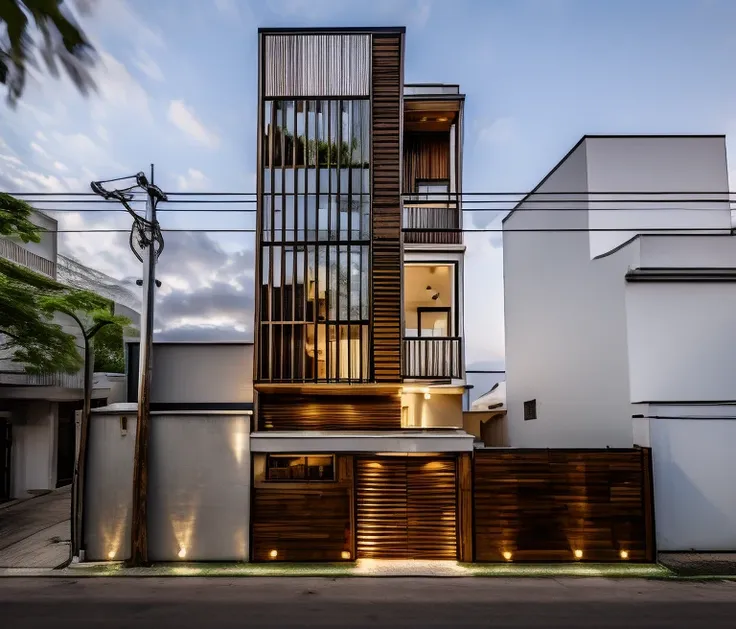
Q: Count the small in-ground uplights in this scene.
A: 7